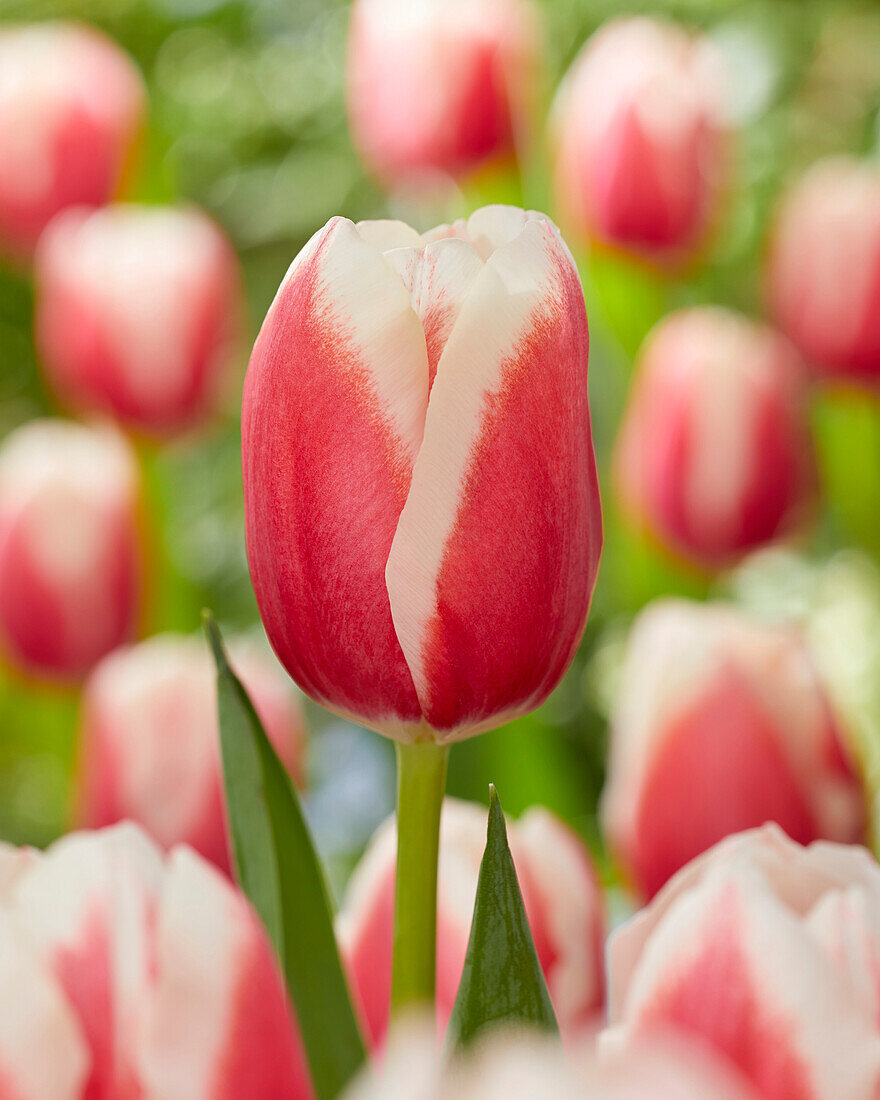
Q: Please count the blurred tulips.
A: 13